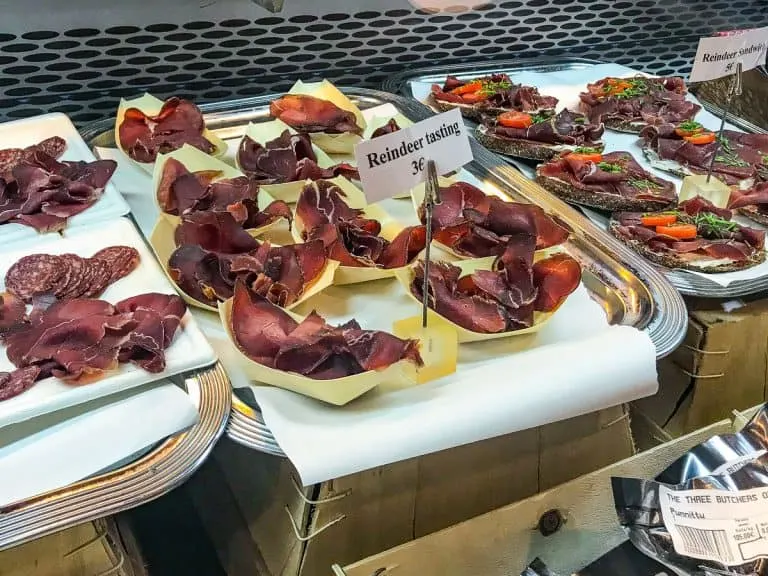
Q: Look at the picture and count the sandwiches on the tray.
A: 7